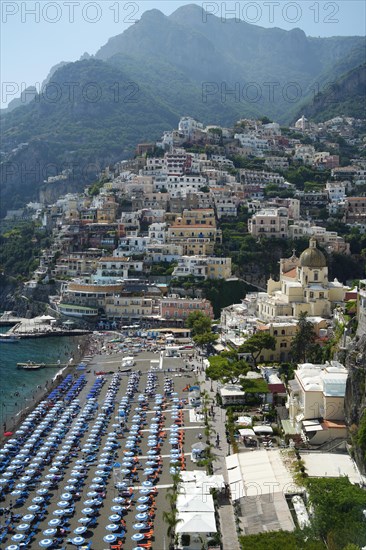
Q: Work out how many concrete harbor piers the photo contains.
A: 1